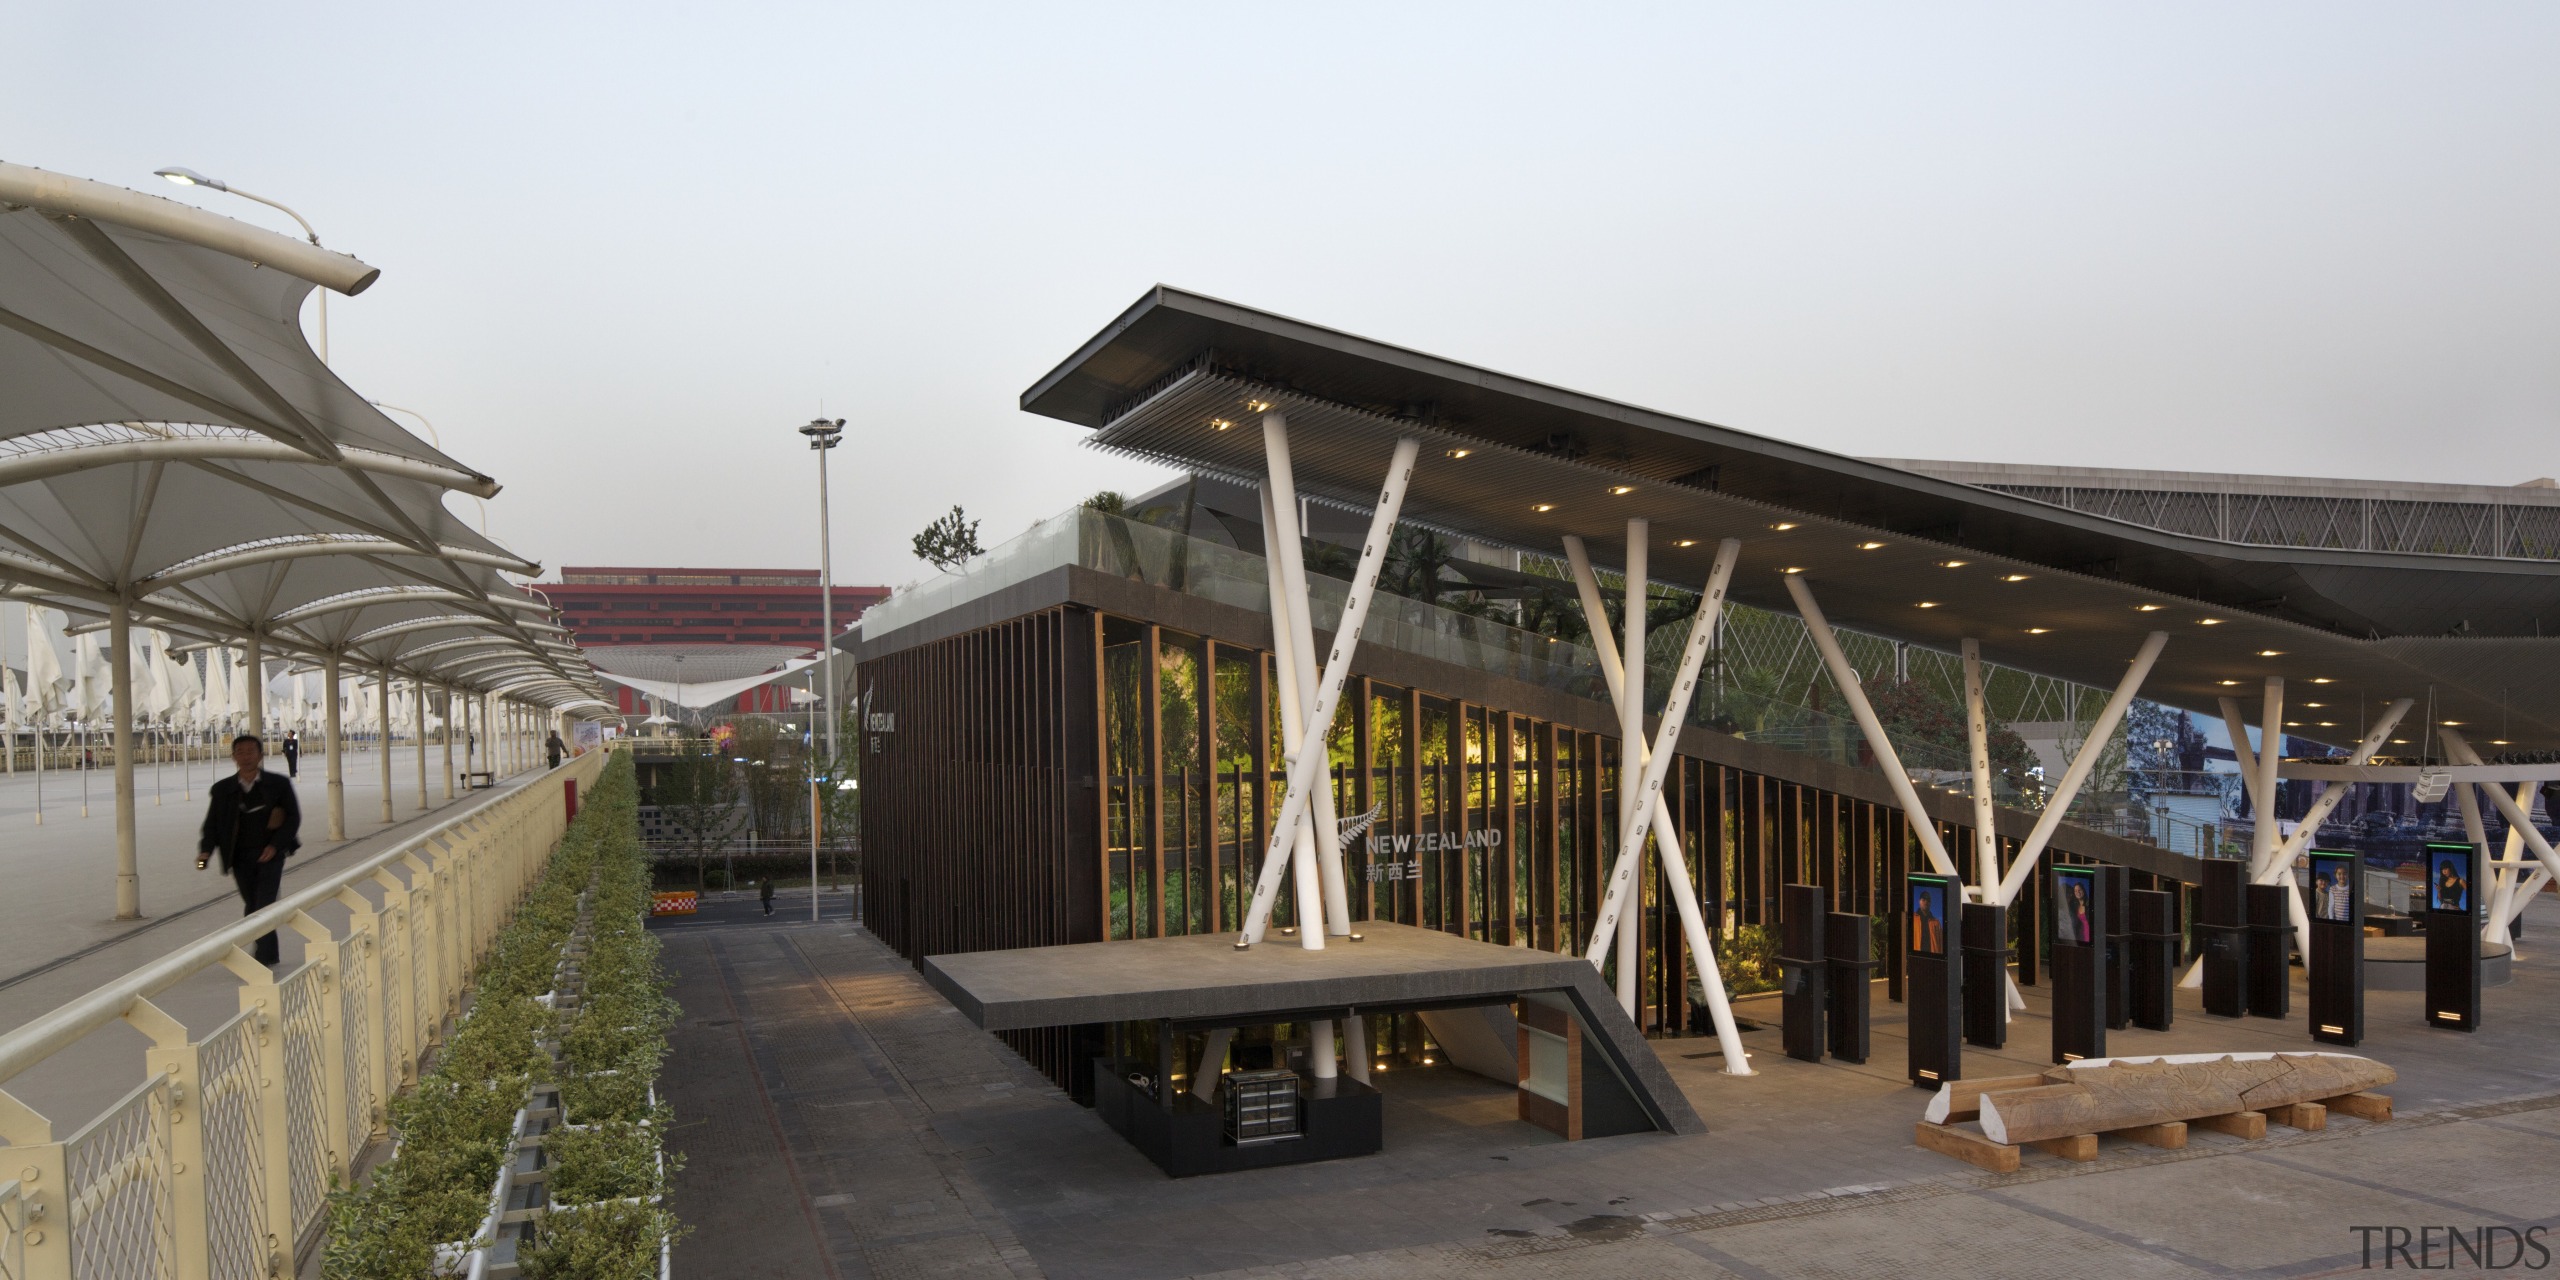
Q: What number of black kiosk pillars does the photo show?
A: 11